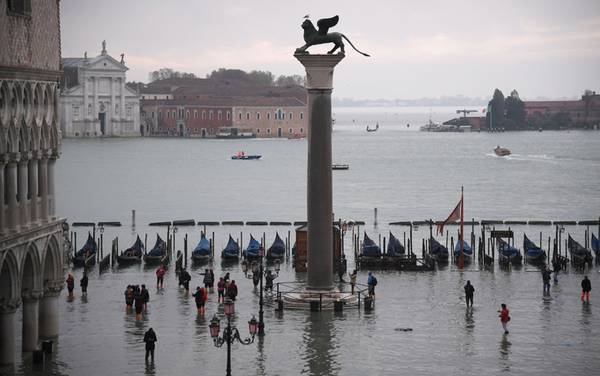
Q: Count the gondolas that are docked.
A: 15